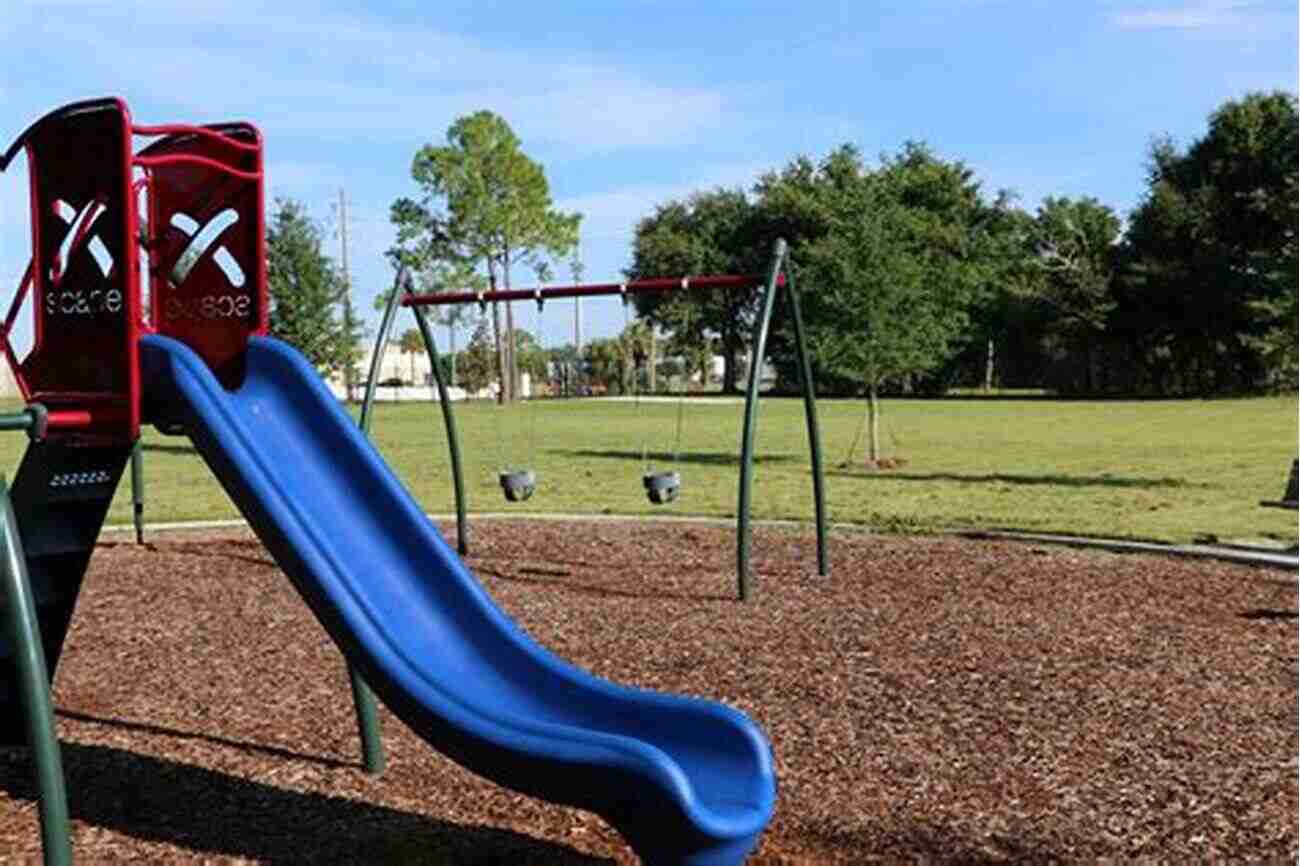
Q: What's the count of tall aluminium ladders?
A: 0